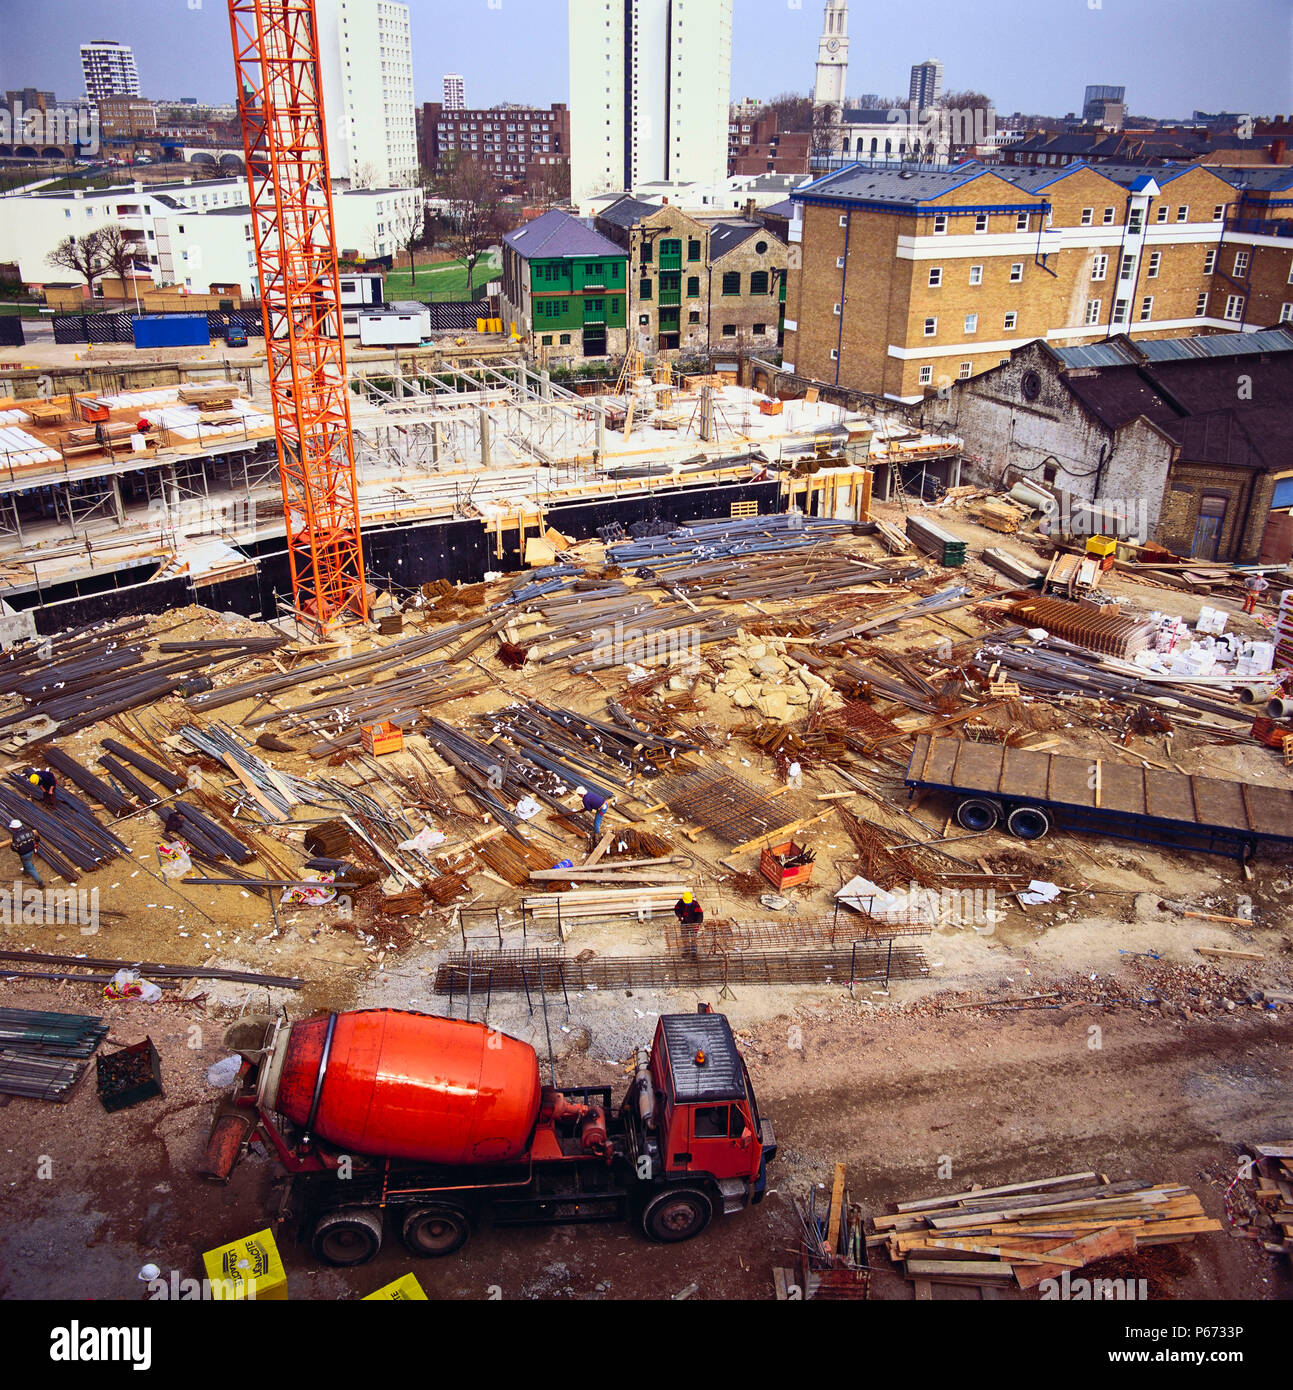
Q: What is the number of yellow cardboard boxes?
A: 2